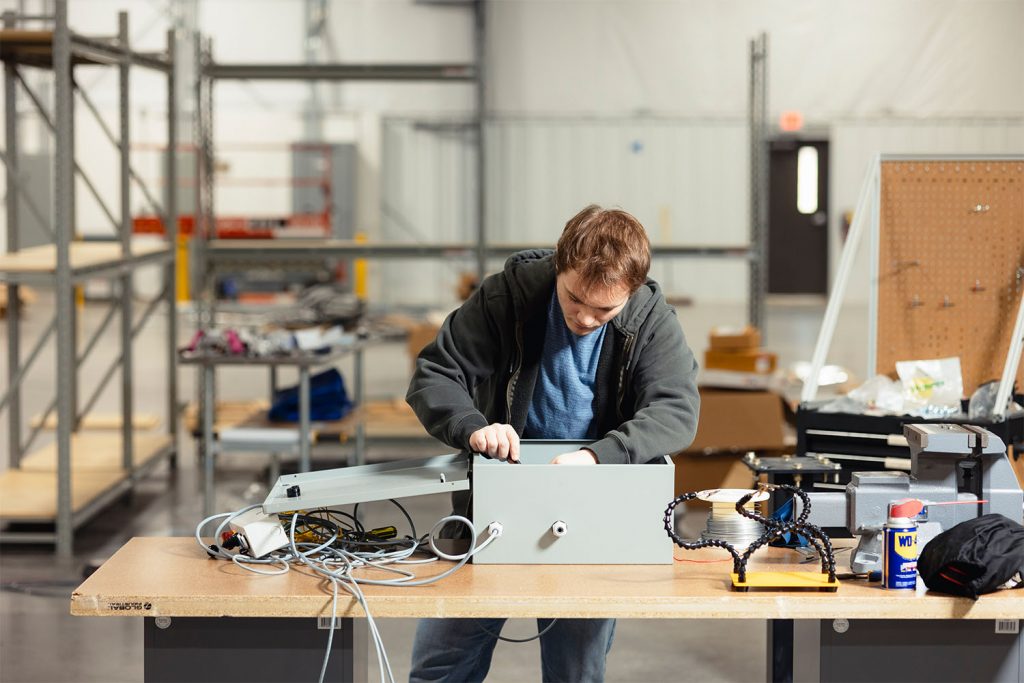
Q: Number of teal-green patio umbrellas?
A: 0